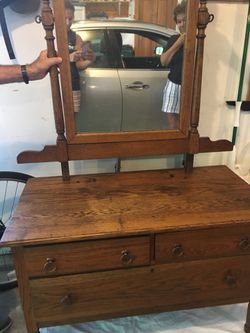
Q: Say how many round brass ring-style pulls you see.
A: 6